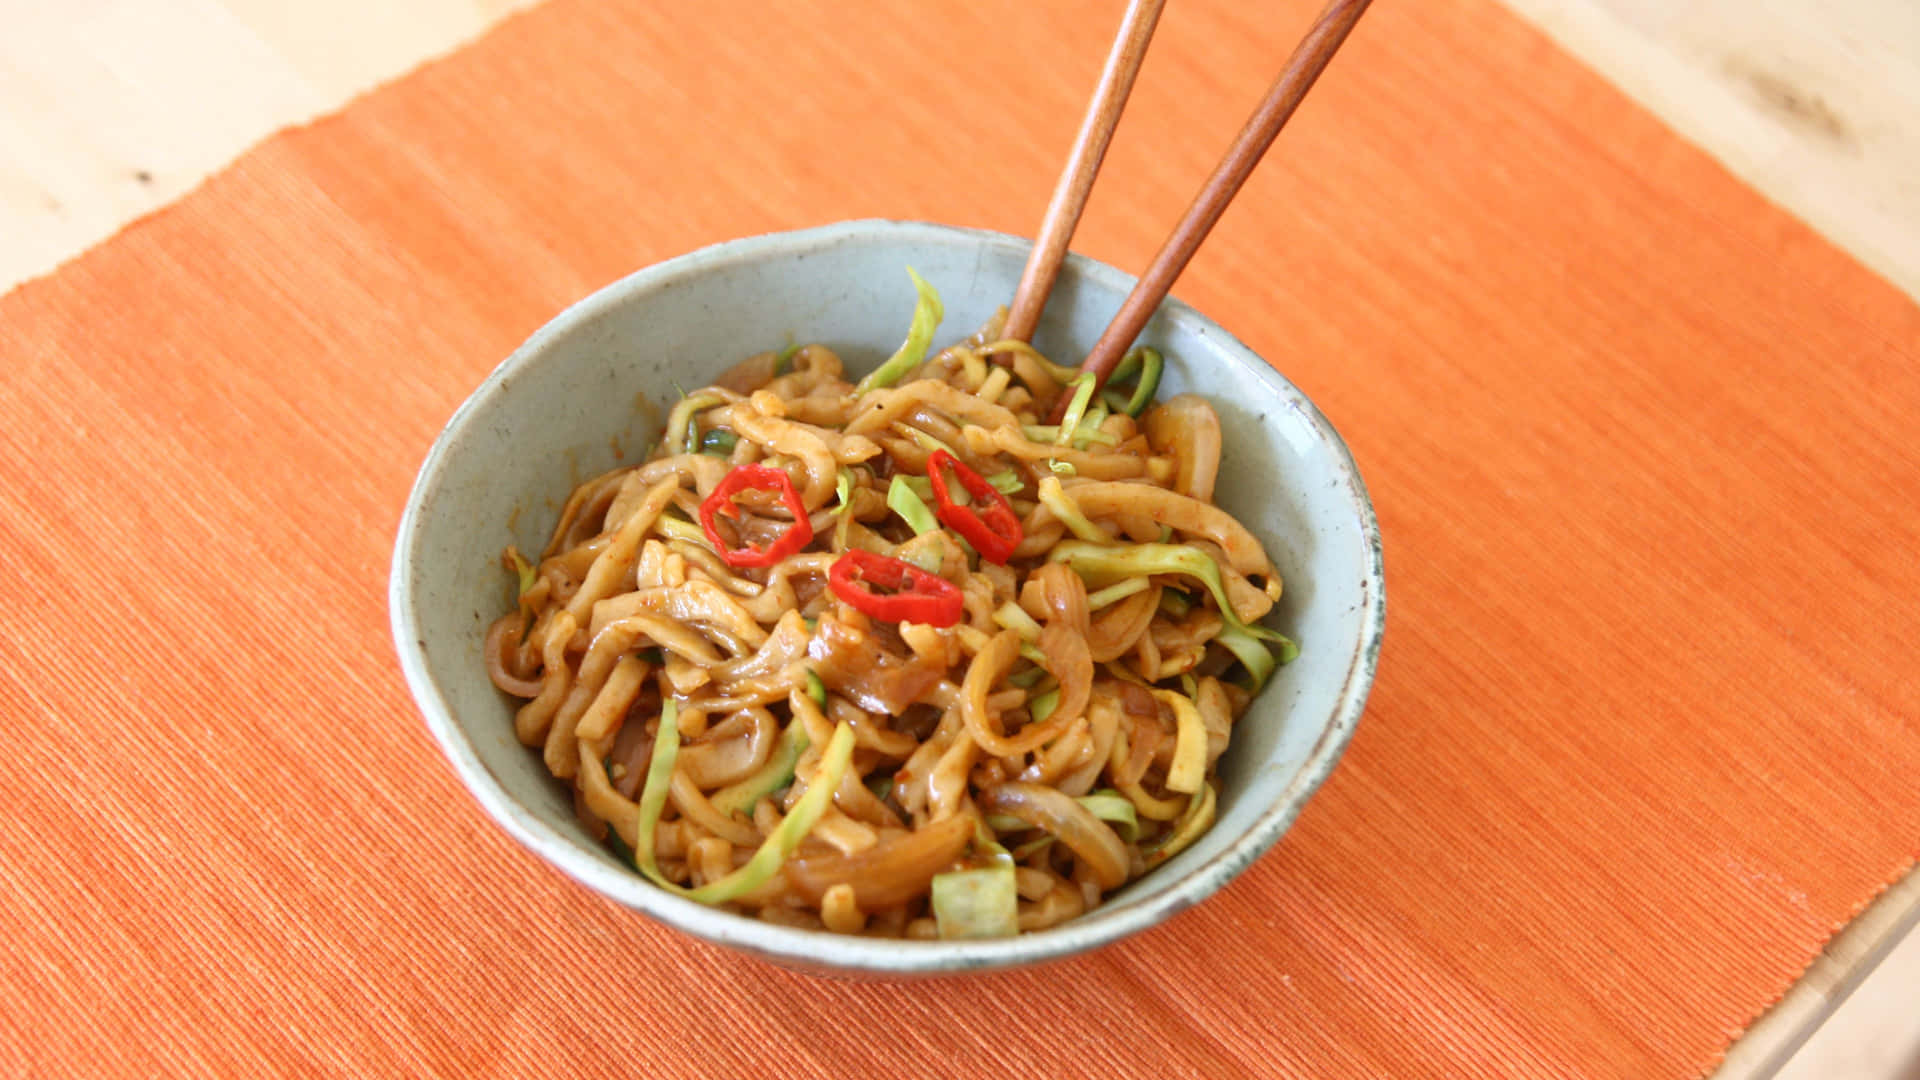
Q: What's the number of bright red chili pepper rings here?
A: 3